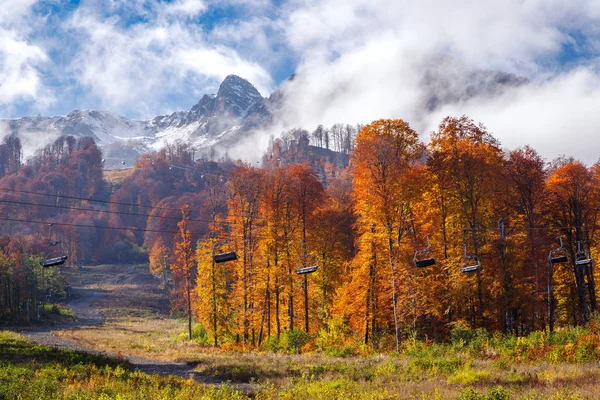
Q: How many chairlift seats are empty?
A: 7